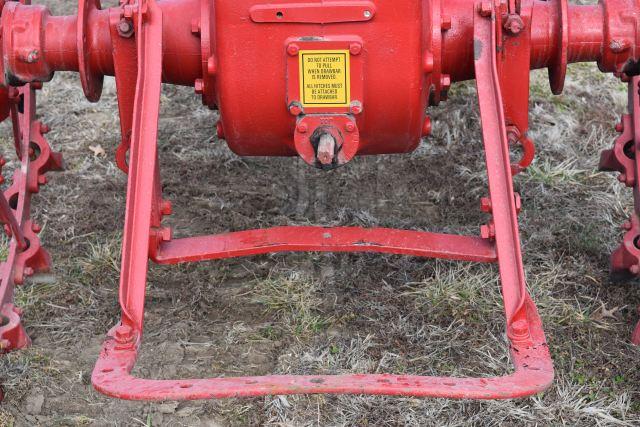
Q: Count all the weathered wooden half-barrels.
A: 0